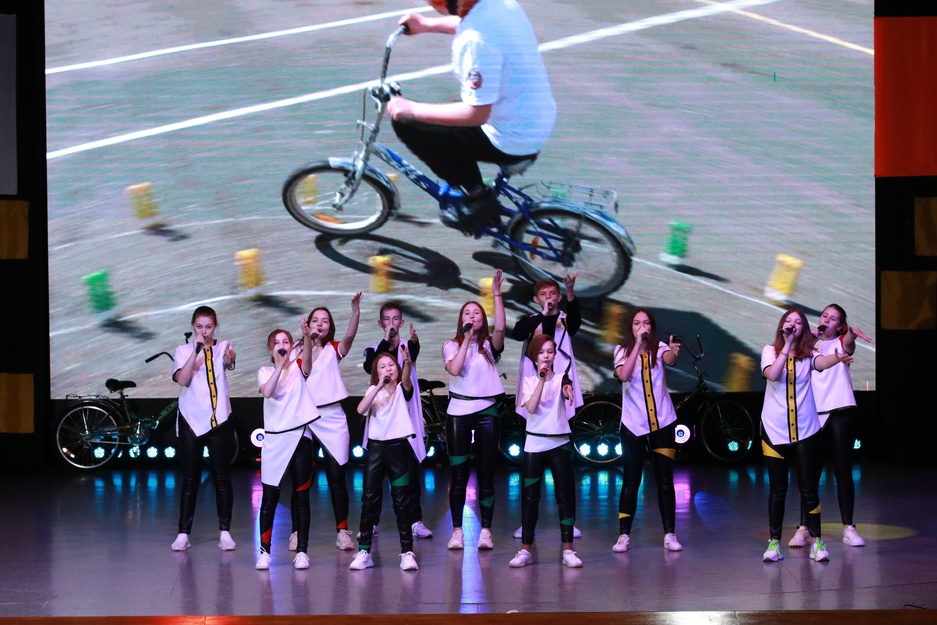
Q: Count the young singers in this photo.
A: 11